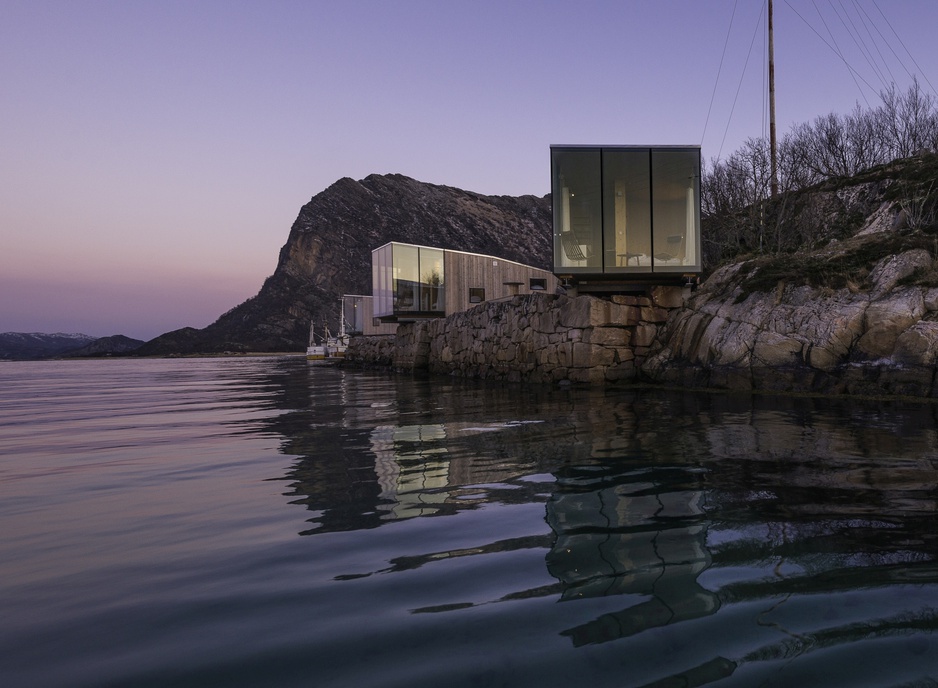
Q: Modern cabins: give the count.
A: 3